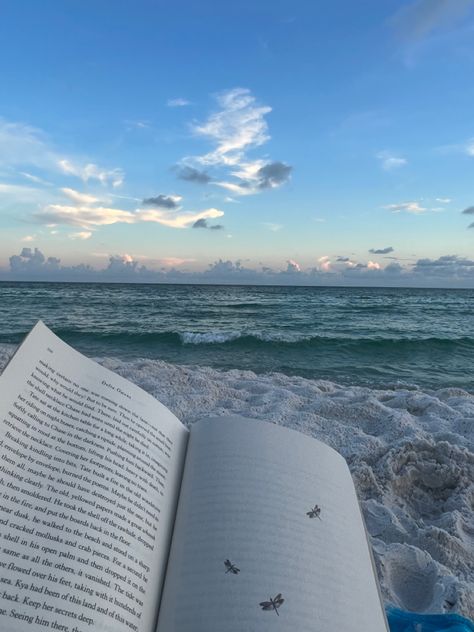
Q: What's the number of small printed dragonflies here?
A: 3